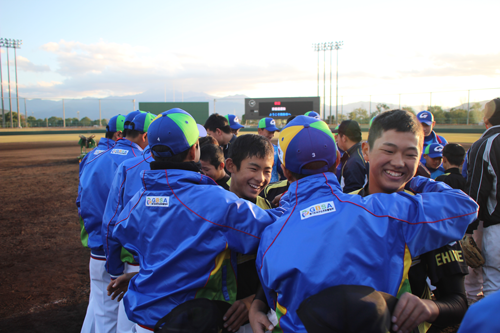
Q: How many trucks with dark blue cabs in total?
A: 0